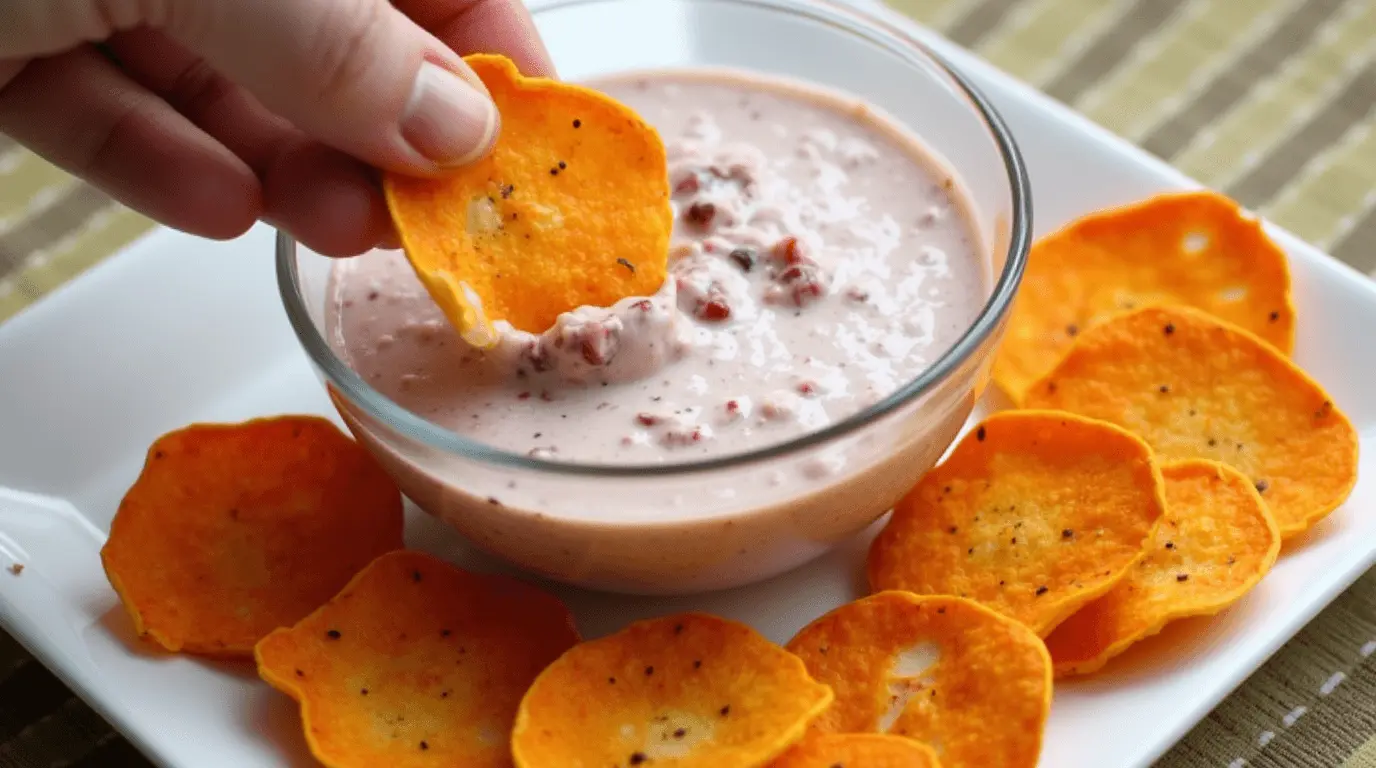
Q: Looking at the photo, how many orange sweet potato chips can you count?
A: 10